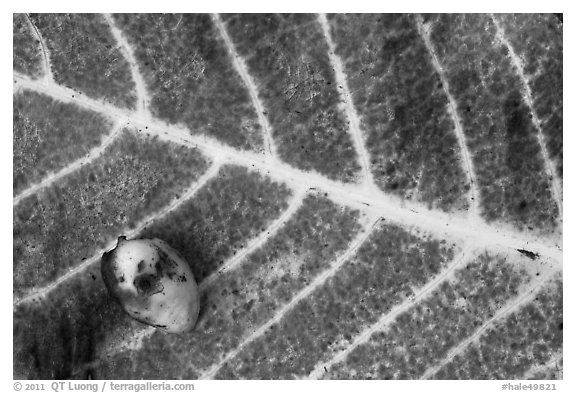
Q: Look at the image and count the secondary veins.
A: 13